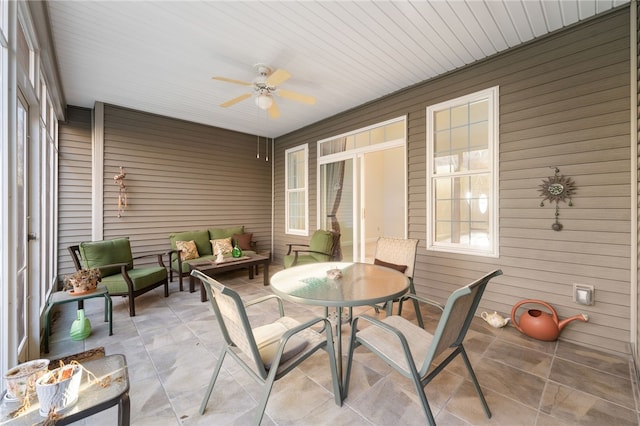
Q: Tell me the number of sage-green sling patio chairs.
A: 3